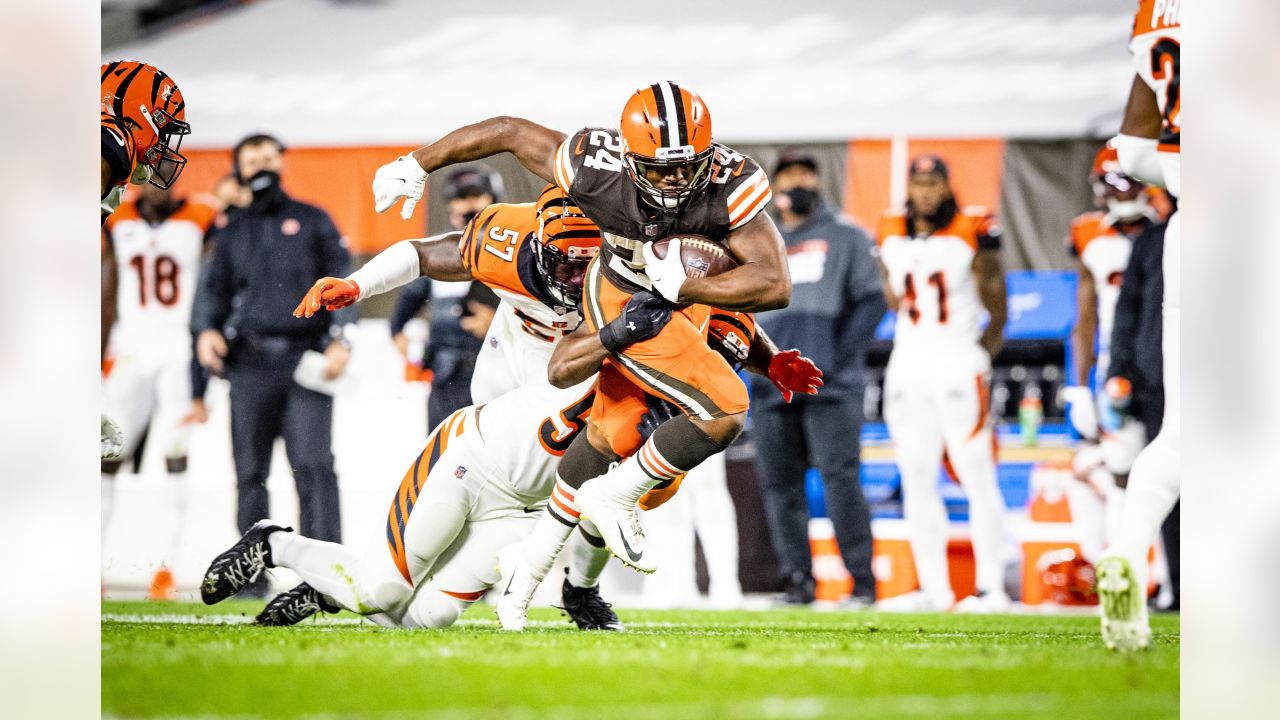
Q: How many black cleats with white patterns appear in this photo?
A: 2